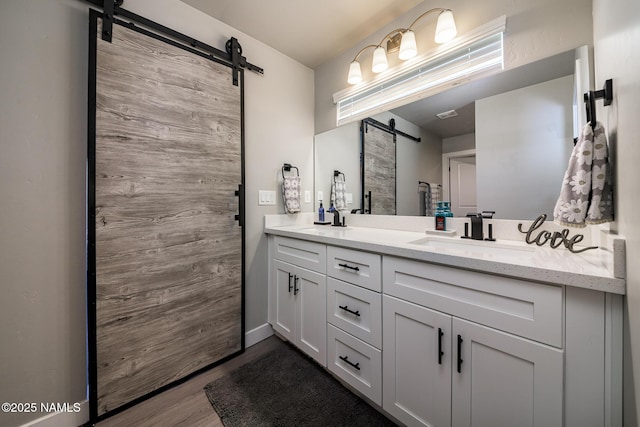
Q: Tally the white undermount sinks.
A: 2